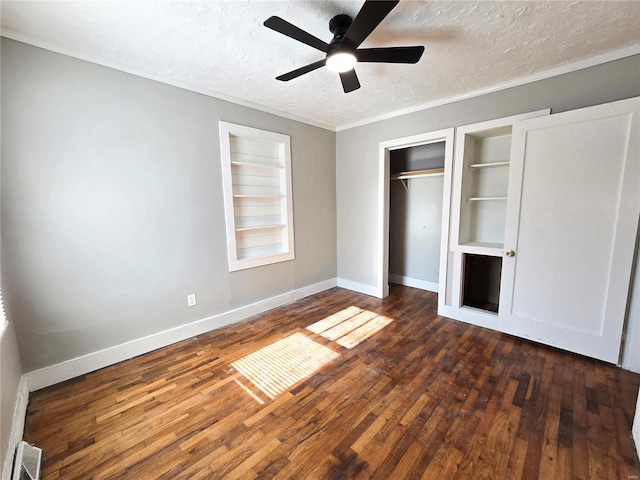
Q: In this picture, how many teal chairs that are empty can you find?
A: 0